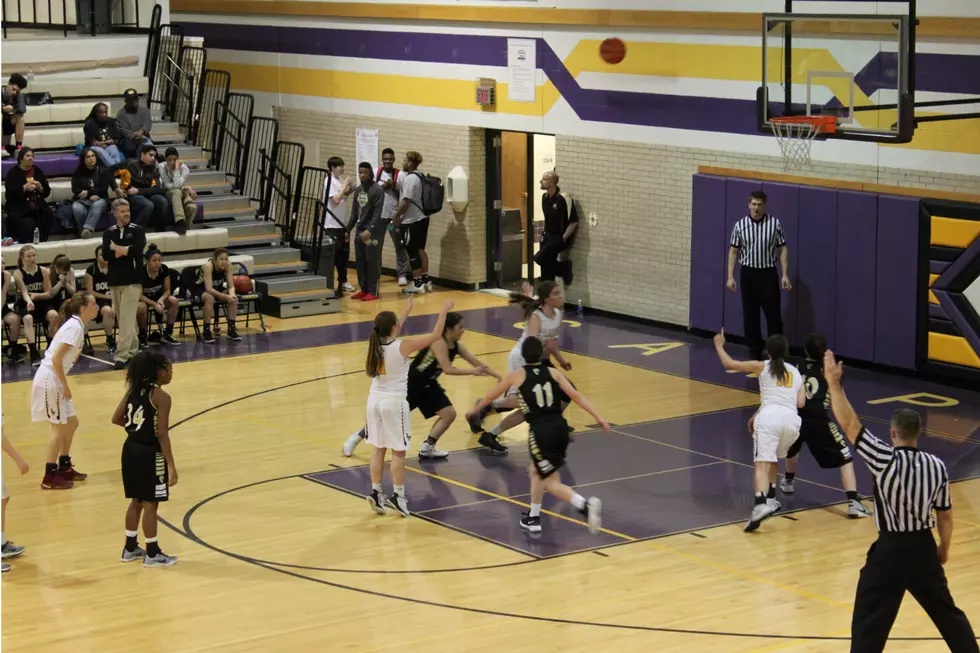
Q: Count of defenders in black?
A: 4